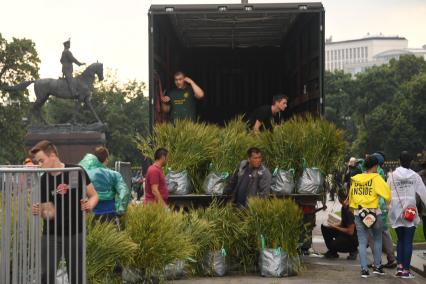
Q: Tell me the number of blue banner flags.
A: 0